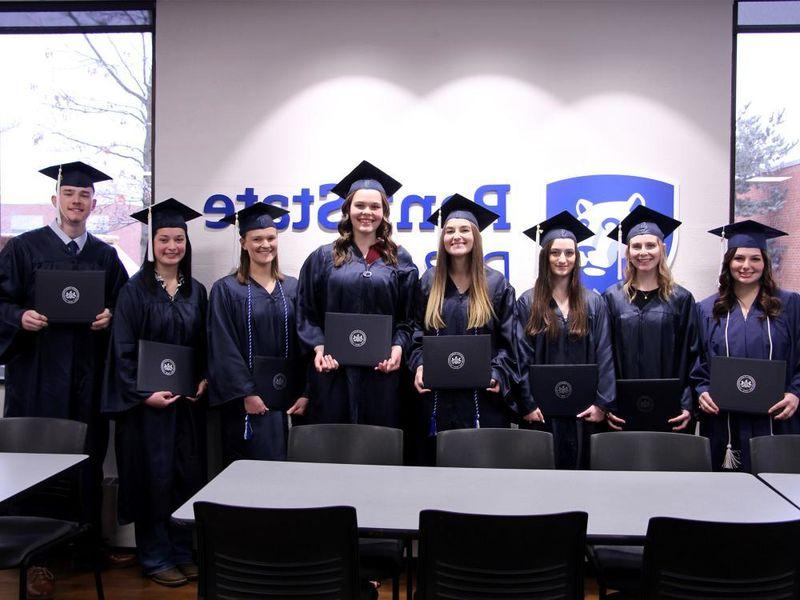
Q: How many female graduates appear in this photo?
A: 7